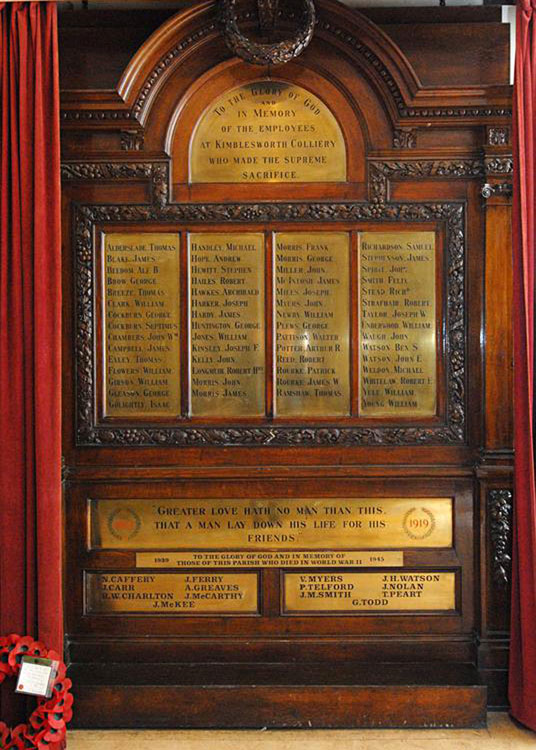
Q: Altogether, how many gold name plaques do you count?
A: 6